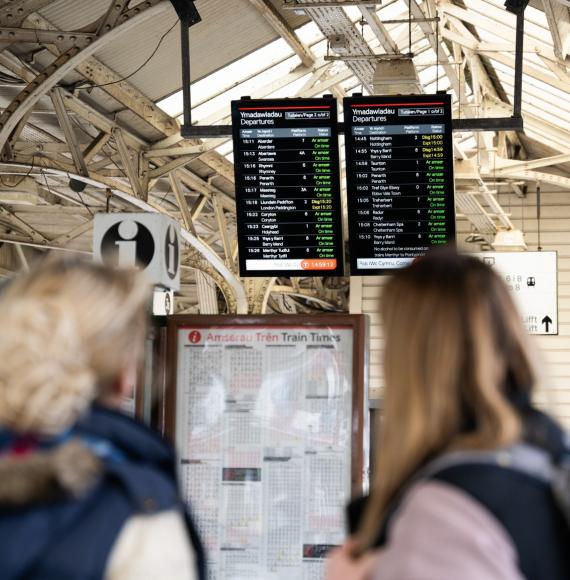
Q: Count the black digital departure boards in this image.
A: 2